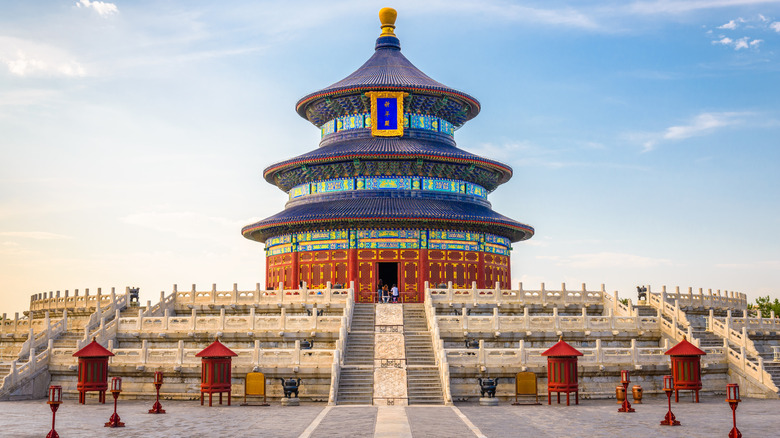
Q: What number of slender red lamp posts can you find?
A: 6